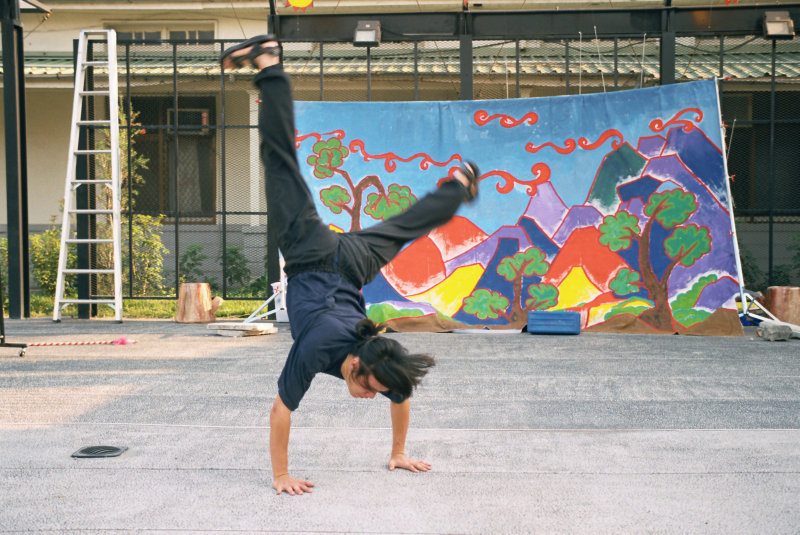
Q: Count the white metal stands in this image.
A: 2